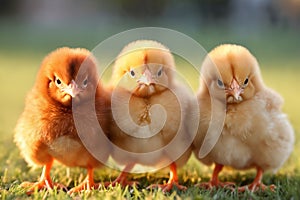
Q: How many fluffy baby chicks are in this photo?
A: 3